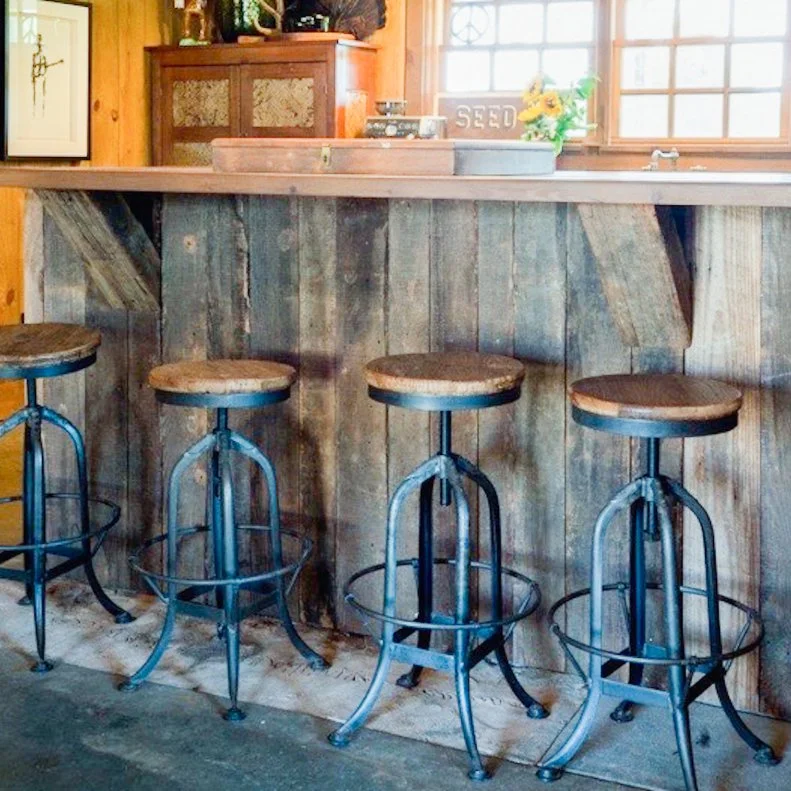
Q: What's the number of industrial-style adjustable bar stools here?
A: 4